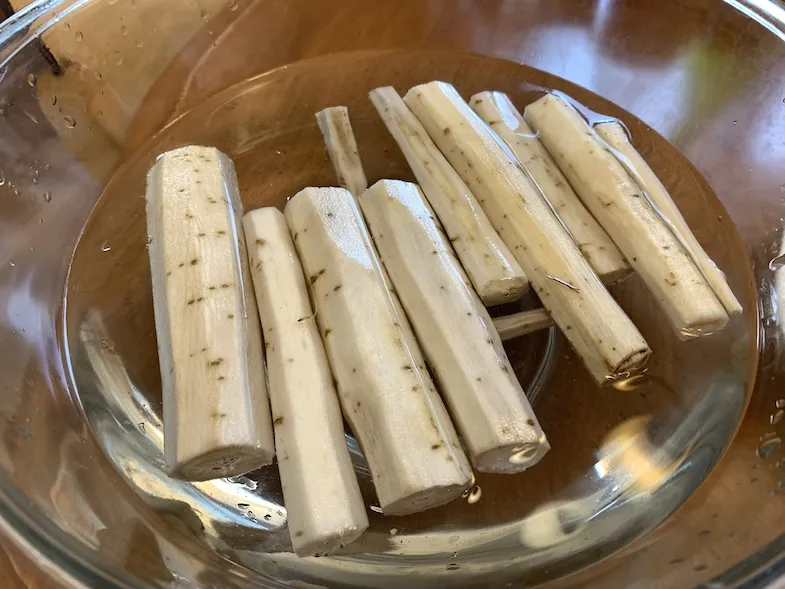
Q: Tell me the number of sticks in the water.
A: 11